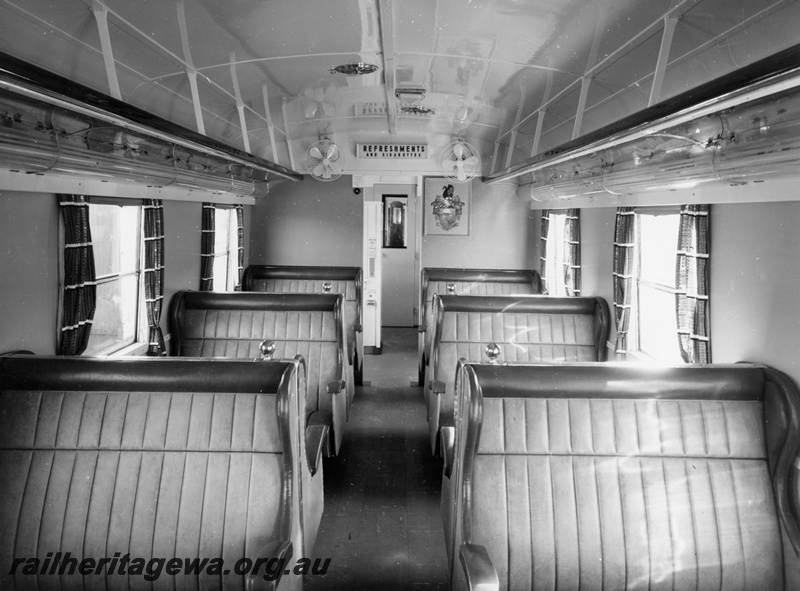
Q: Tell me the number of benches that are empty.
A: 6